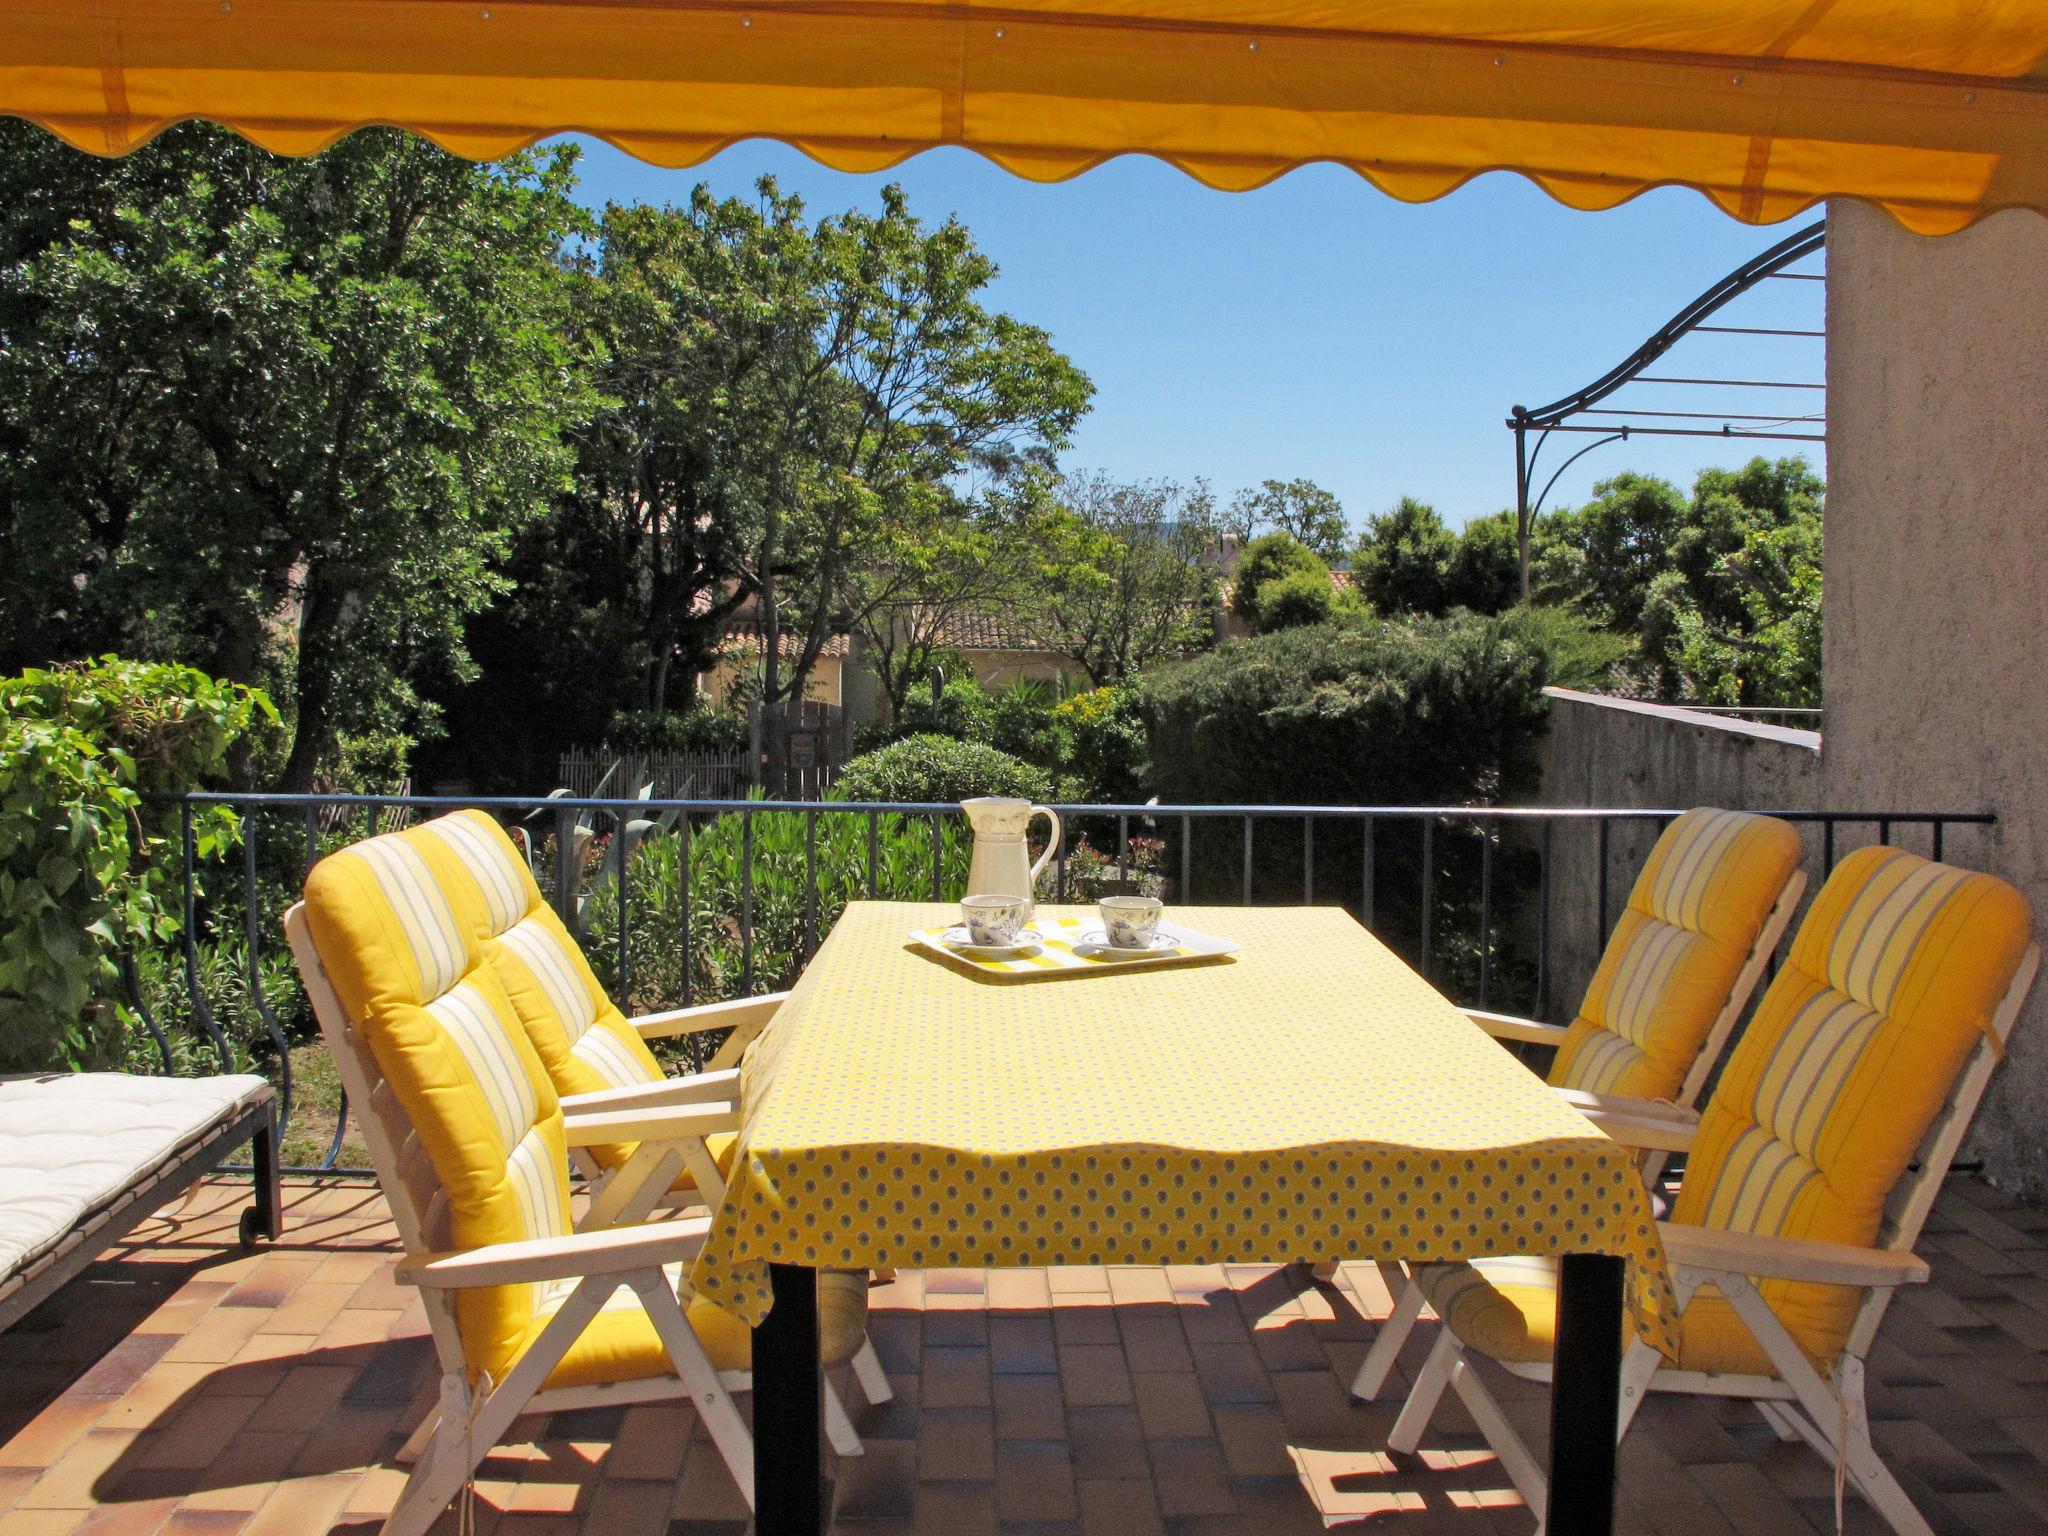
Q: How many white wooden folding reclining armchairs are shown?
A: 4